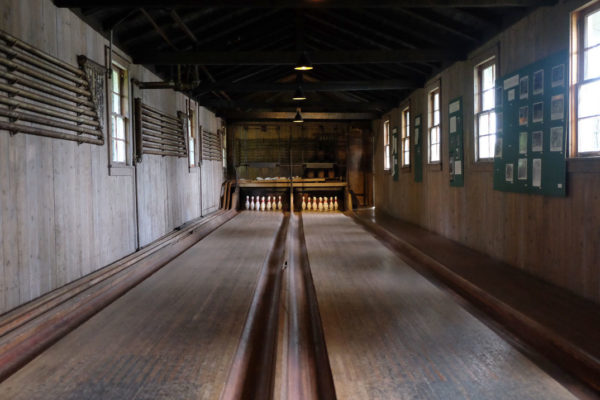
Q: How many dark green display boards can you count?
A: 4